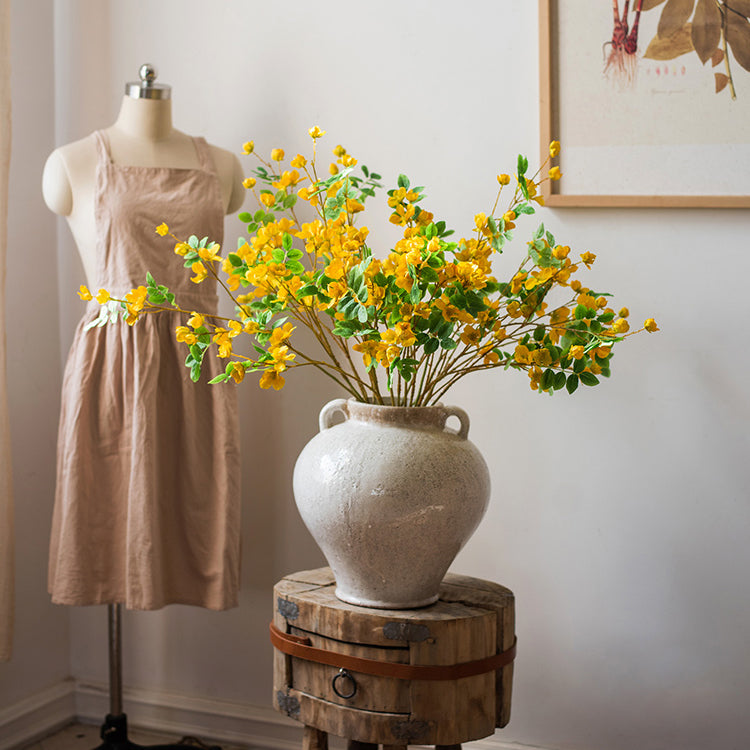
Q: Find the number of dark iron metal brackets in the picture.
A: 4